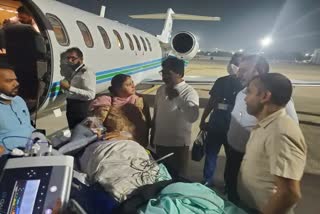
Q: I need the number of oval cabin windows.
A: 8